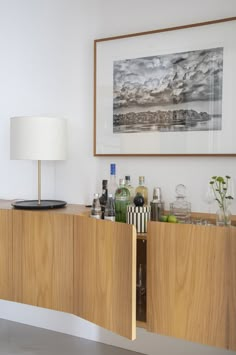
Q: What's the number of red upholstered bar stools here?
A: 0